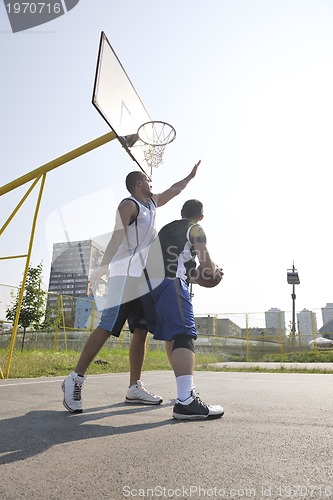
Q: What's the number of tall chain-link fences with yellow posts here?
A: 1